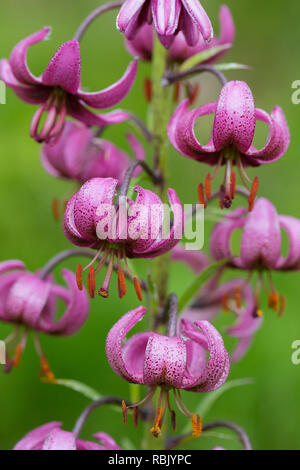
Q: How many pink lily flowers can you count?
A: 11